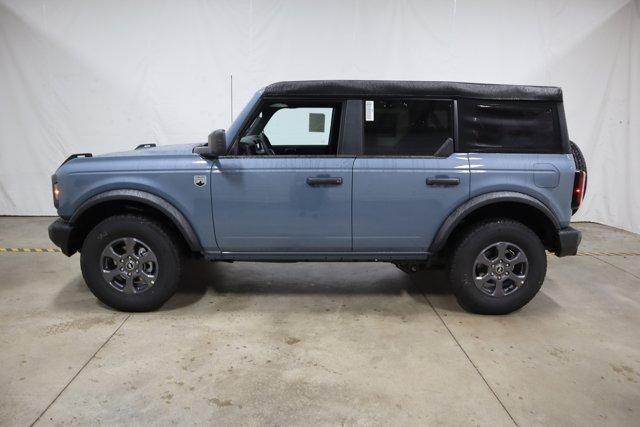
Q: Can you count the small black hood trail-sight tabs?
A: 2